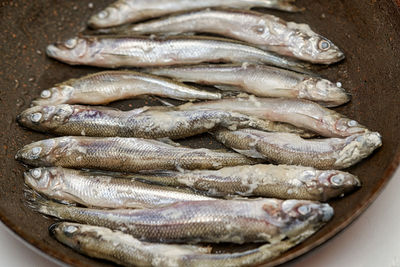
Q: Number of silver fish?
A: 13